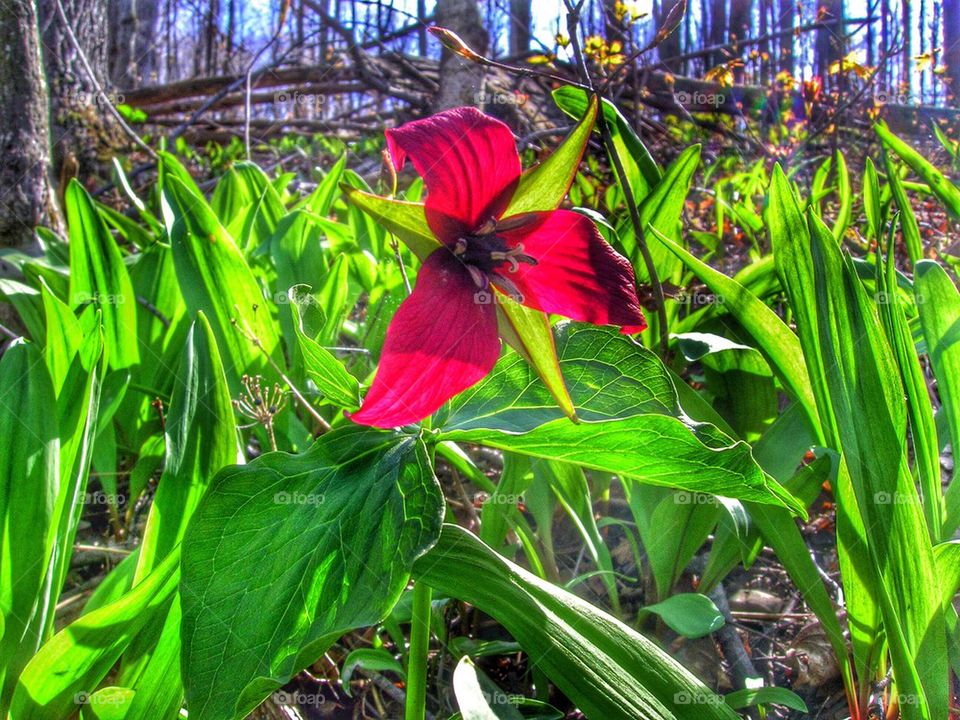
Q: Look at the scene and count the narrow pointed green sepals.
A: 3